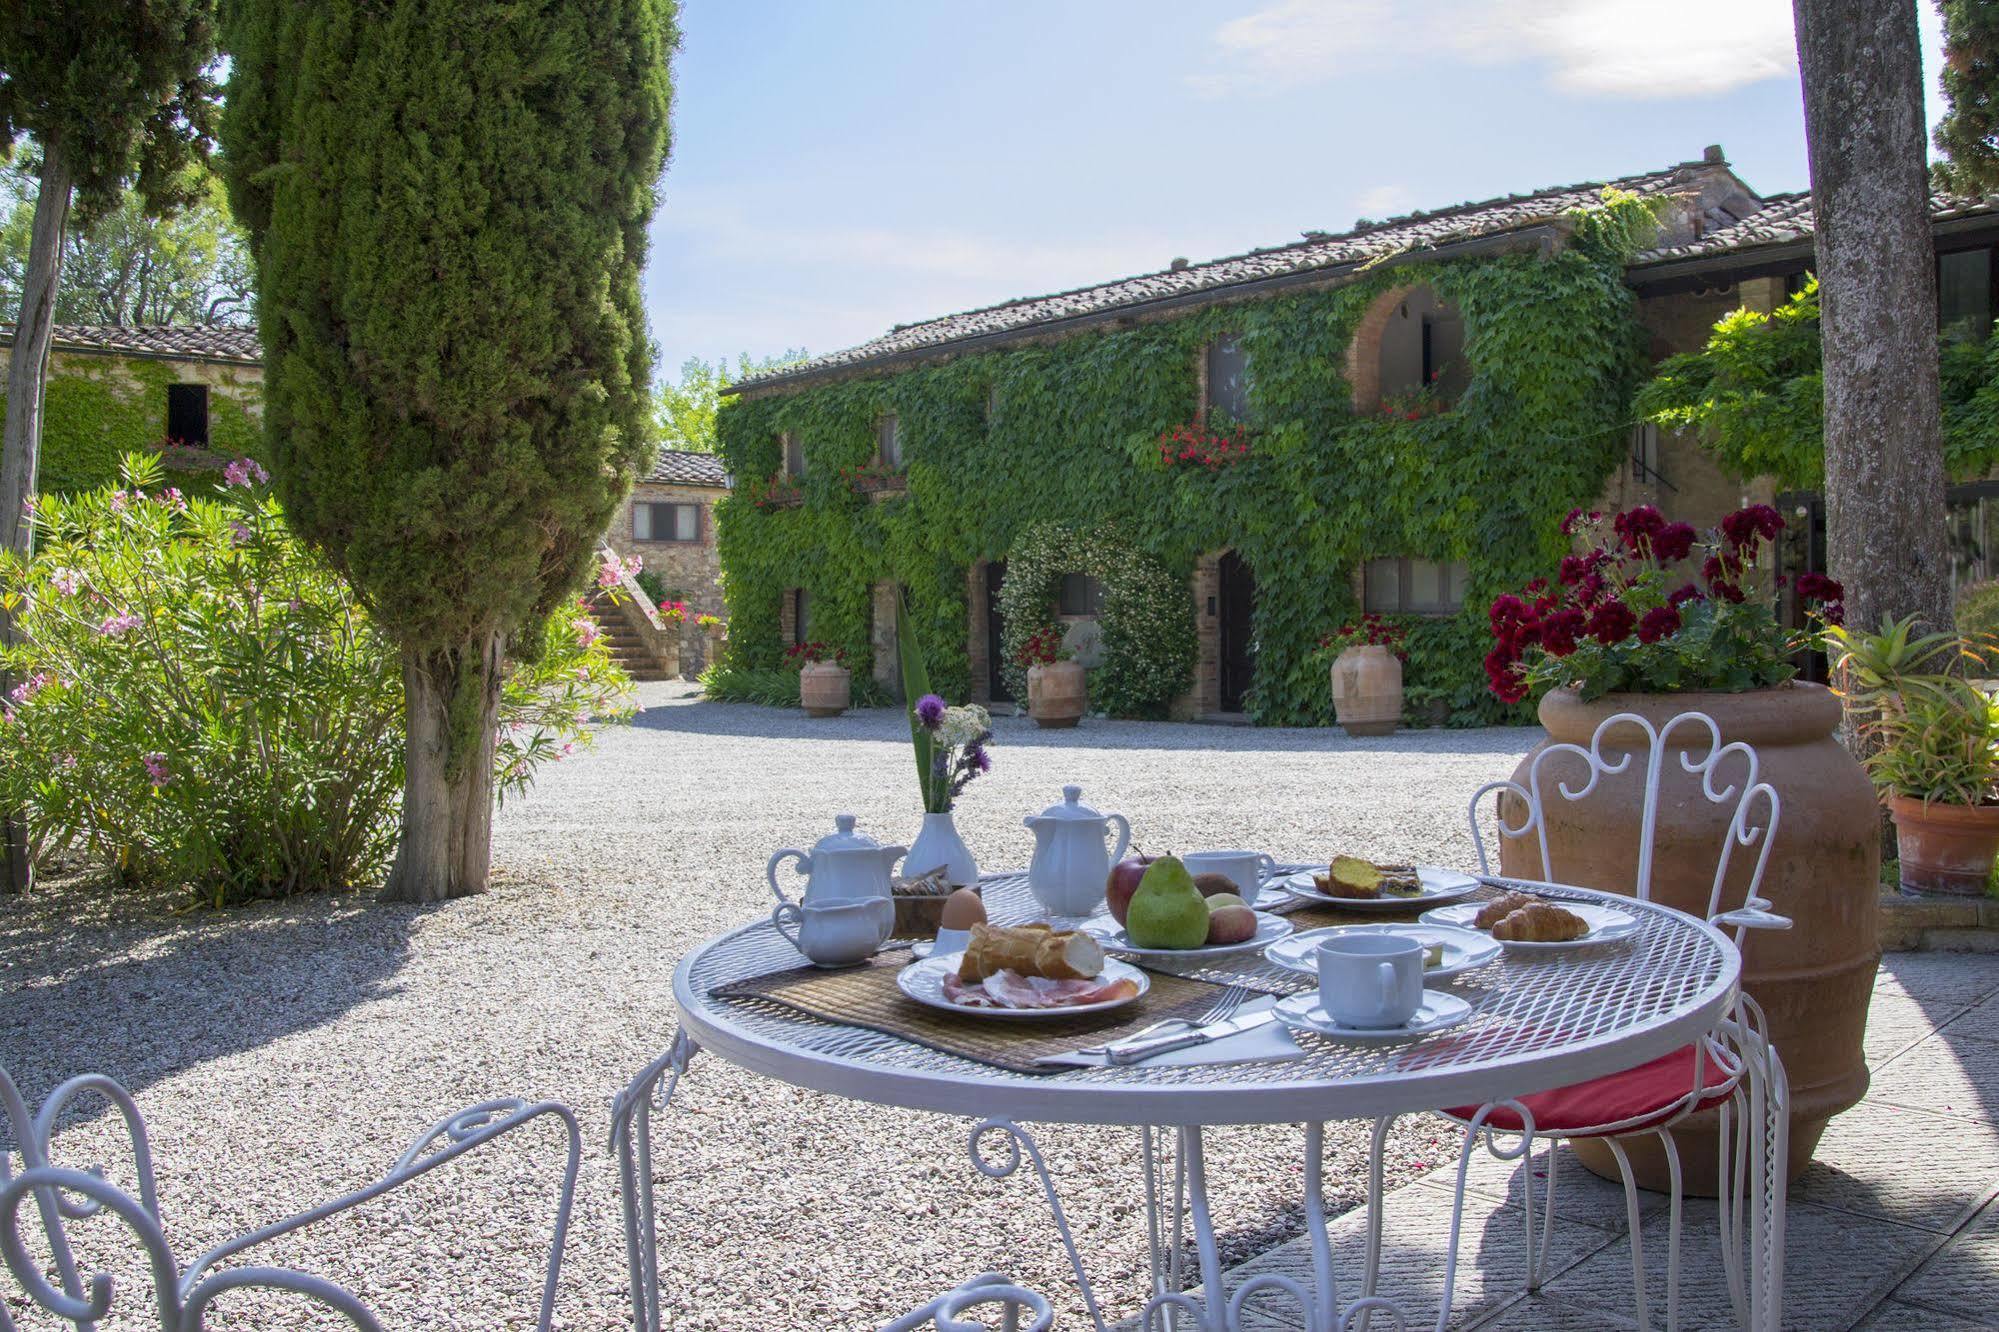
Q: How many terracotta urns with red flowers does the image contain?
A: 4